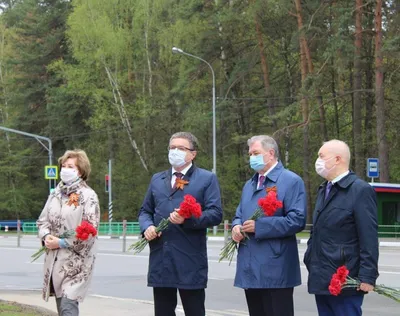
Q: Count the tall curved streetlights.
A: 1